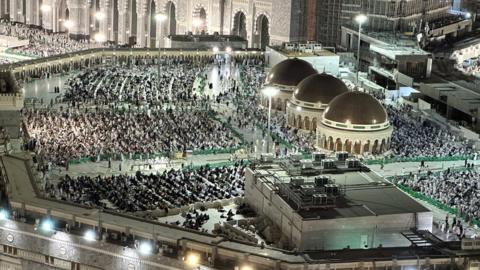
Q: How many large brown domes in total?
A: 3